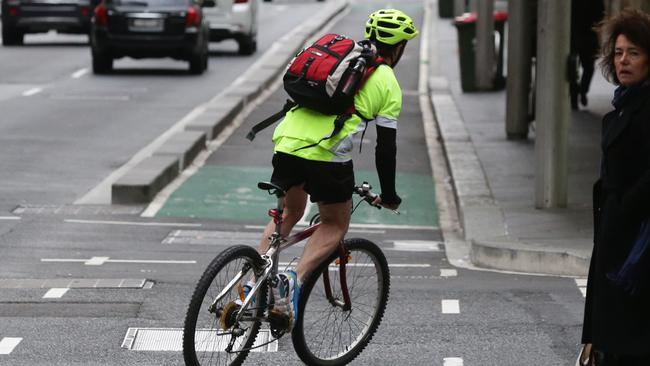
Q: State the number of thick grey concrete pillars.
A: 3